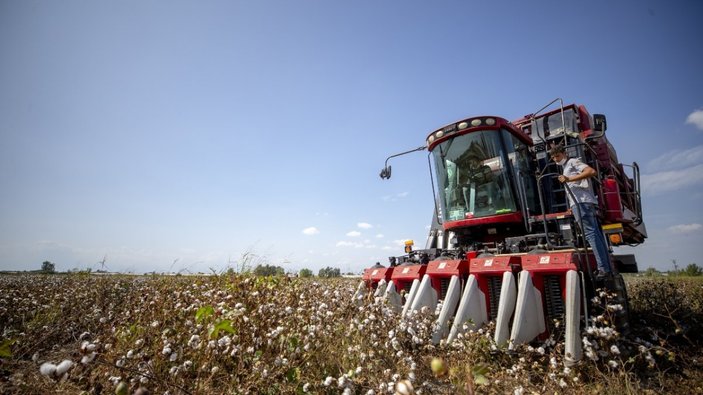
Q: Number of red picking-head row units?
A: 5